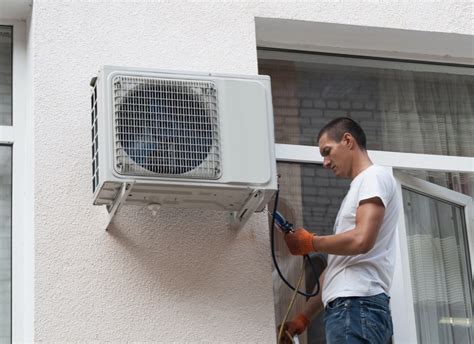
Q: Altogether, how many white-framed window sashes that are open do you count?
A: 1